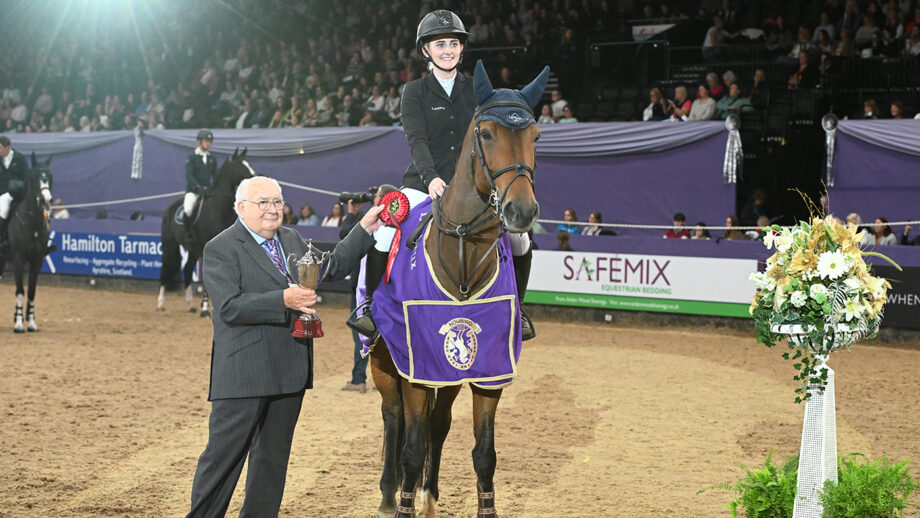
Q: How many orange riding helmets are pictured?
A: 0